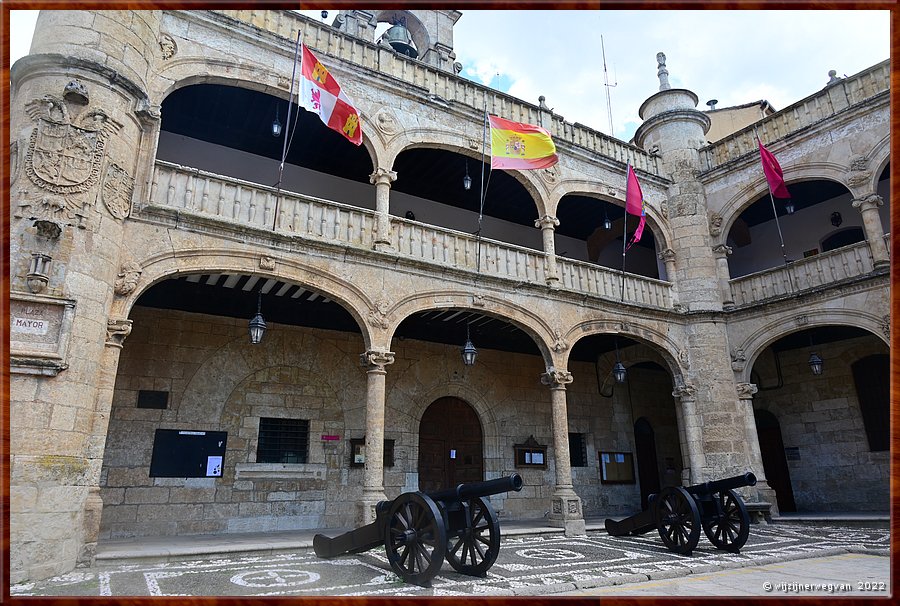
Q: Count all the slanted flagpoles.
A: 4